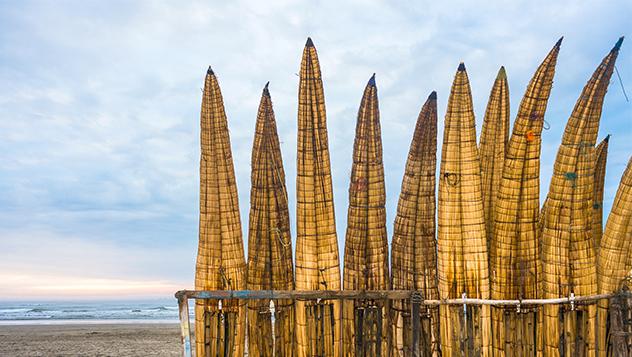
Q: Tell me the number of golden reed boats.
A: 11